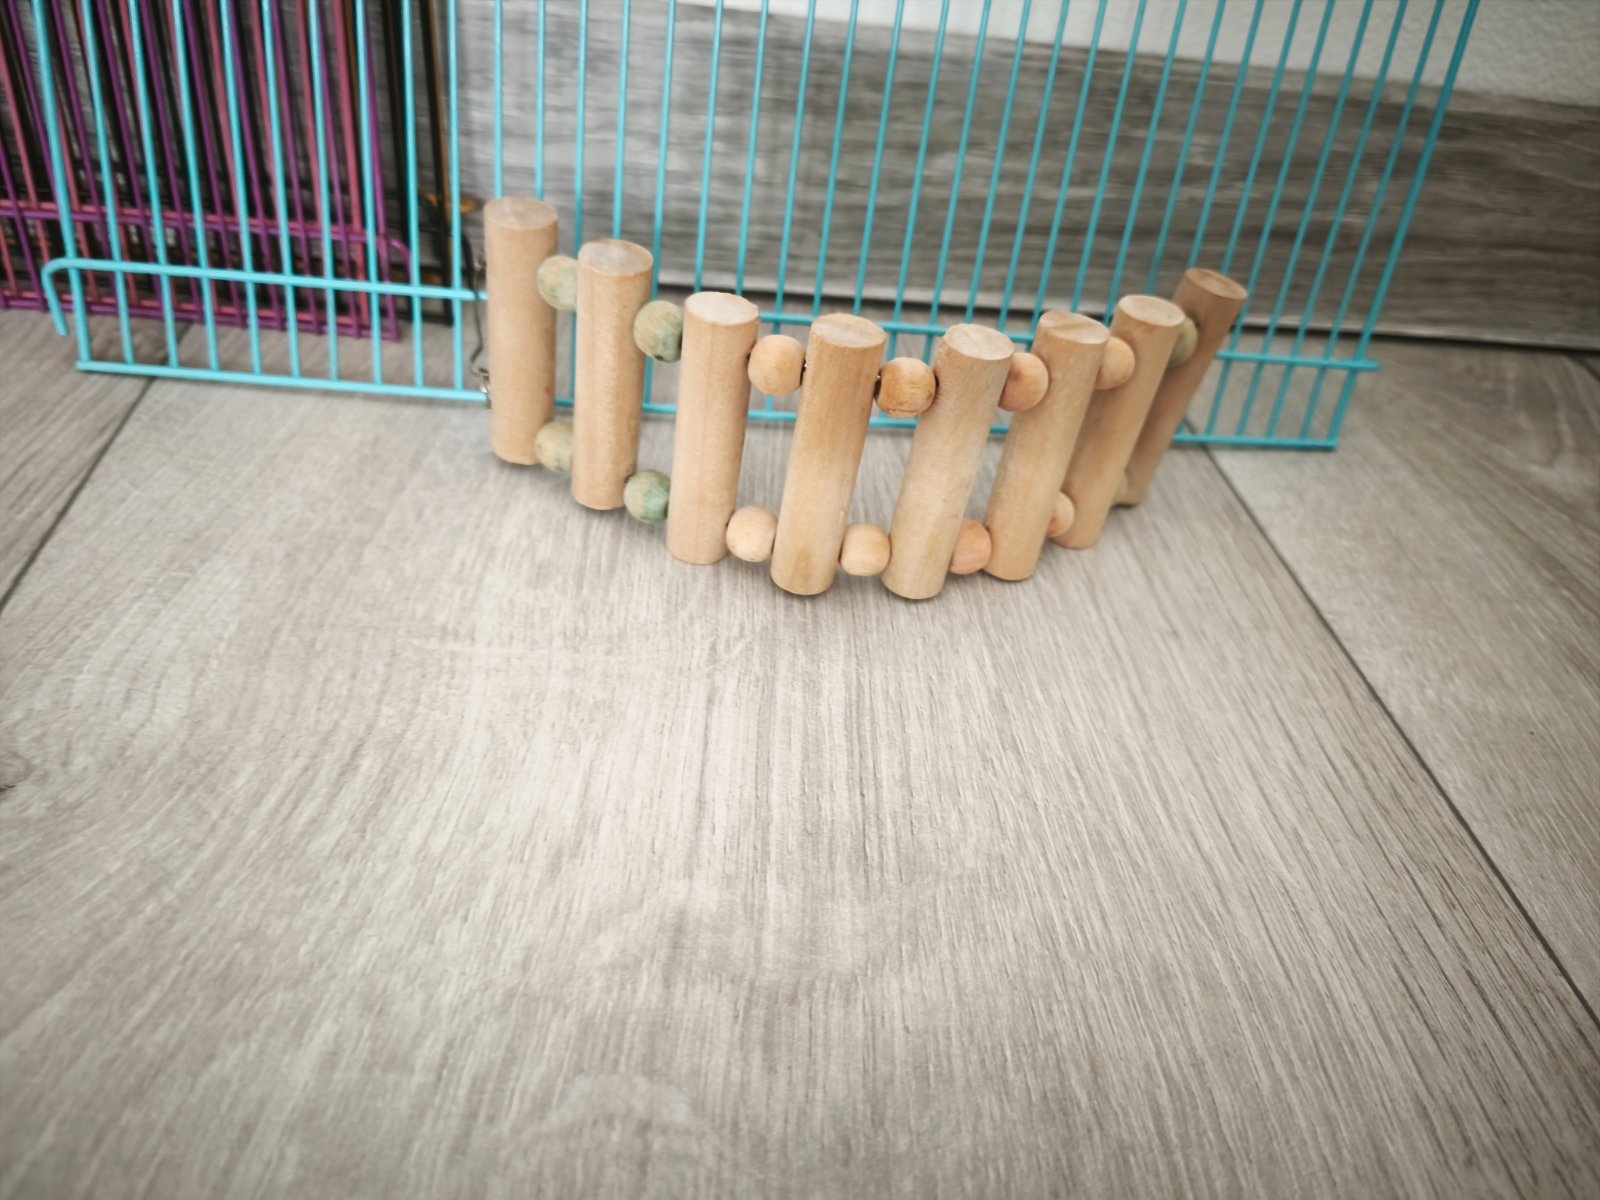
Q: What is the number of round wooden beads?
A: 14